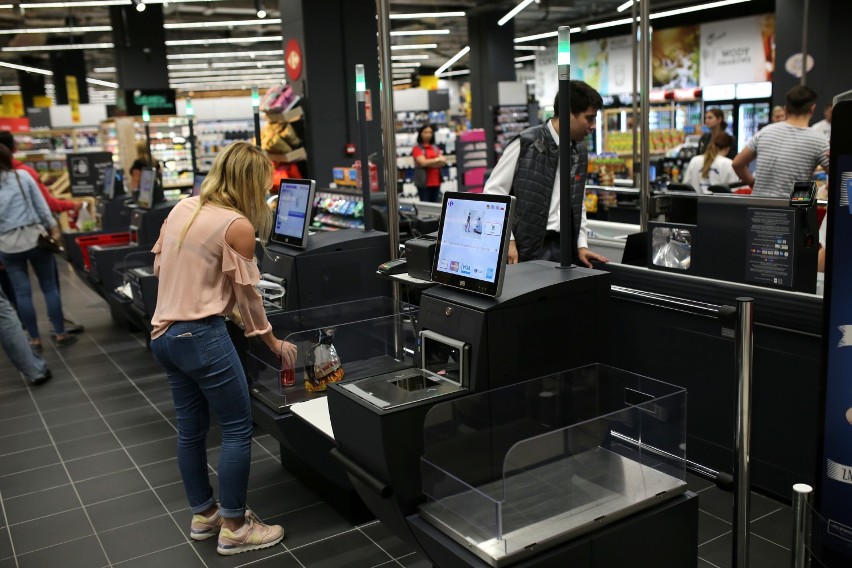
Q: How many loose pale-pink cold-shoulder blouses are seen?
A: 1